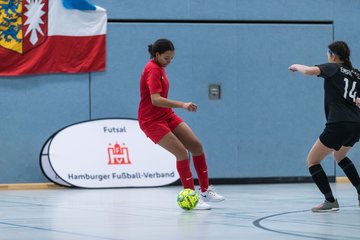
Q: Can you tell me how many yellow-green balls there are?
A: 1